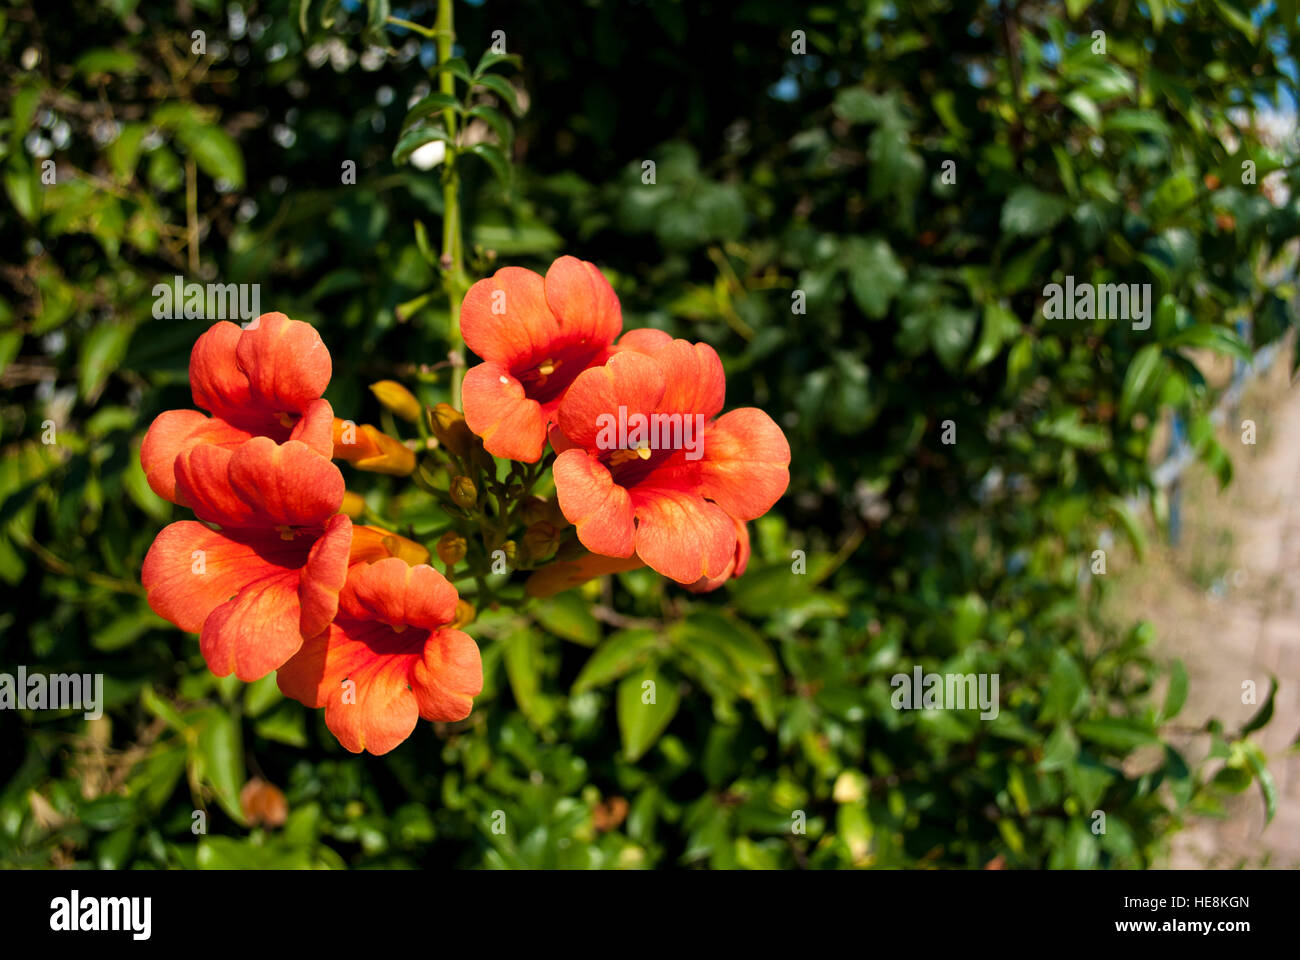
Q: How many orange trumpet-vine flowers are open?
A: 5